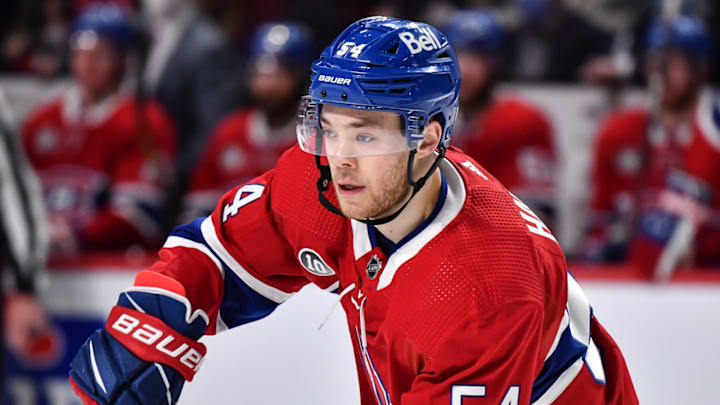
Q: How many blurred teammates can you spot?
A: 4